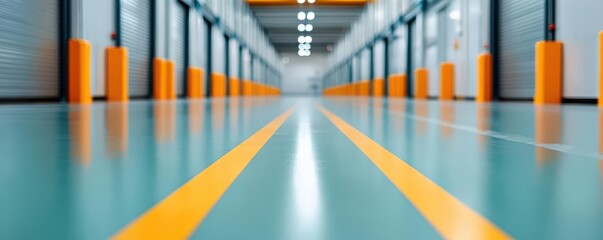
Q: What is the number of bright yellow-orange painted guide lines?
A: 2